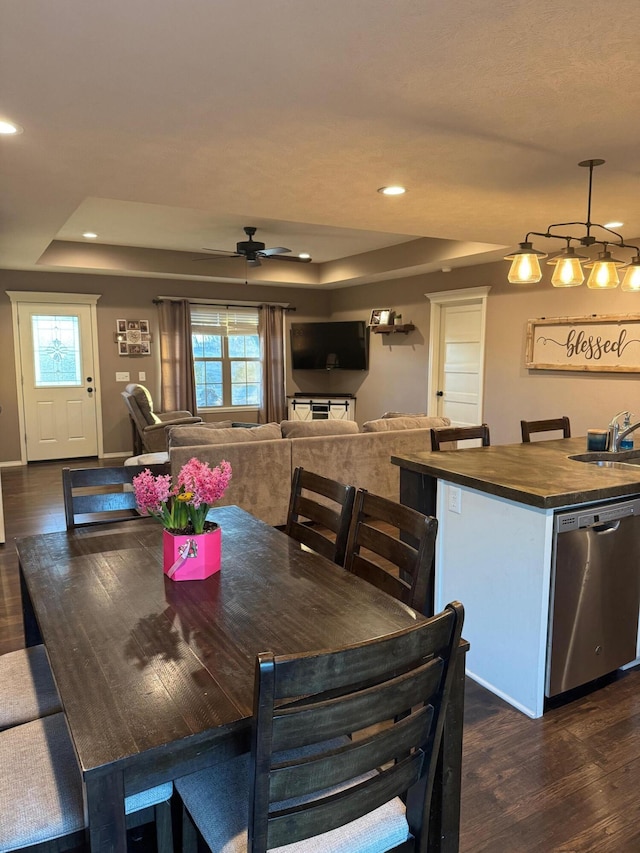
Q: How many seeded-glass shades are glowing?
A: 4